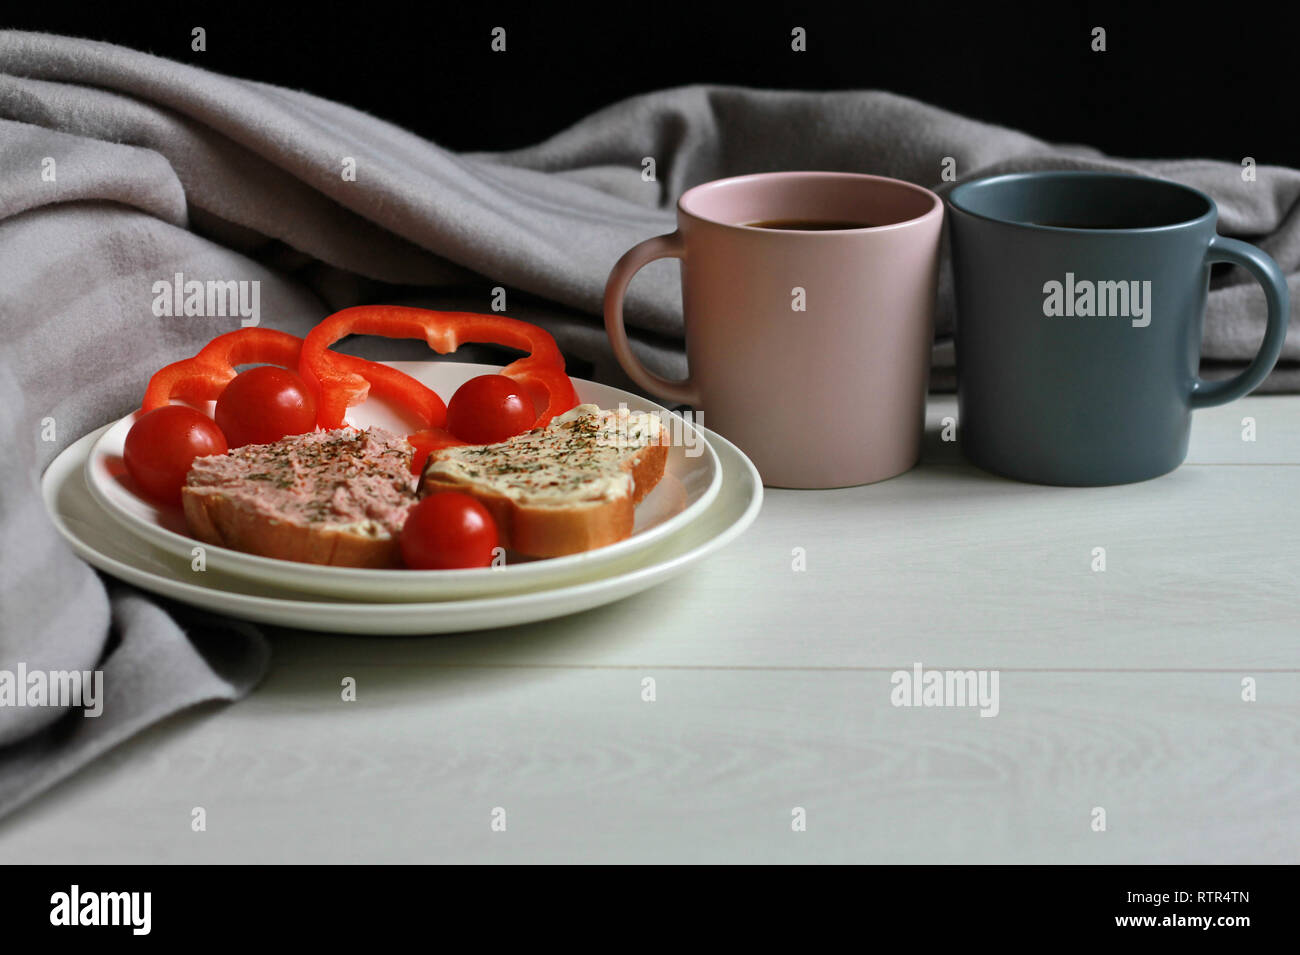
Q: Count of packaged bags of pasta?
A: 0